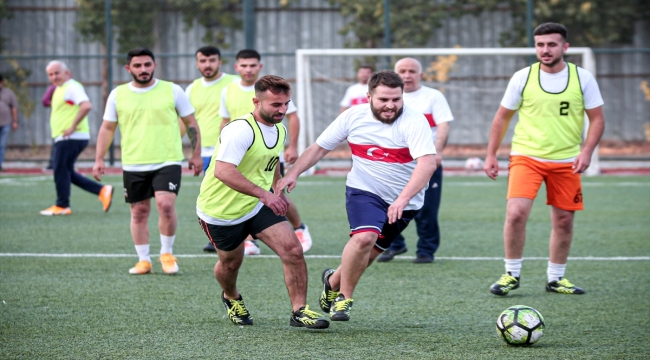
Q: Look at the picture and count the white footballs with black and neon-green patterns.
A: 1